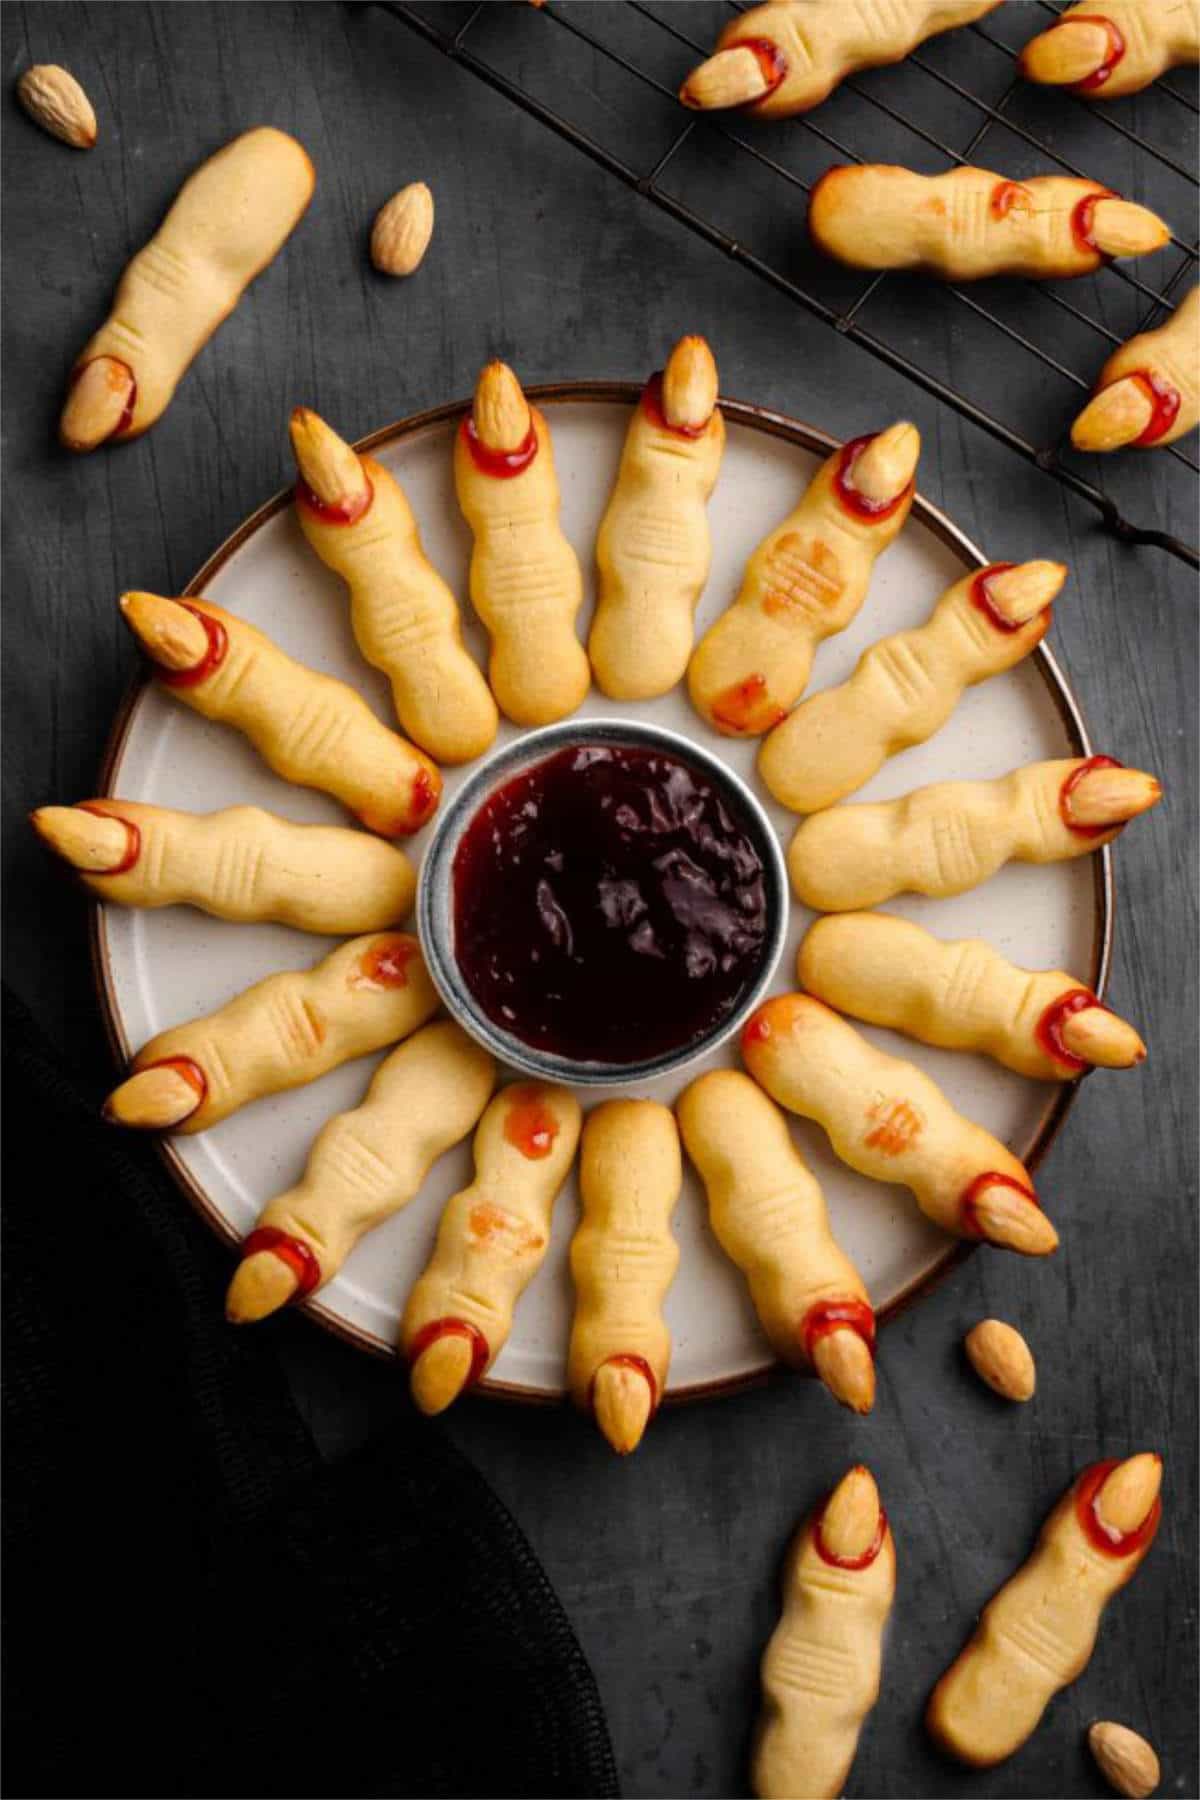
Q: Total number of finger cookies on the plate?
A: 15